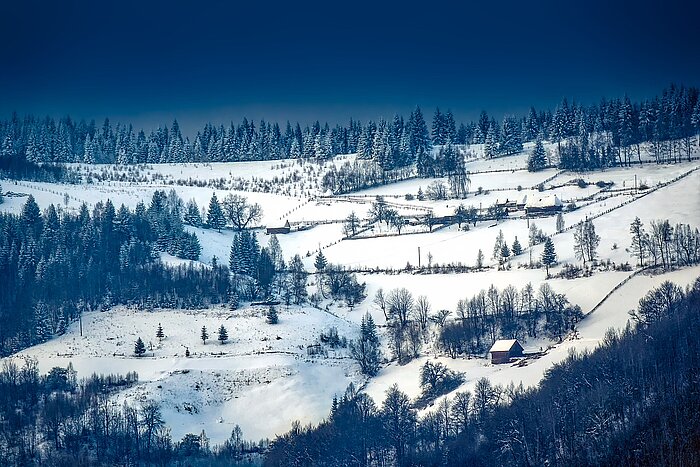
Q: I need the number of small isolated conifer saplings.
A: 5